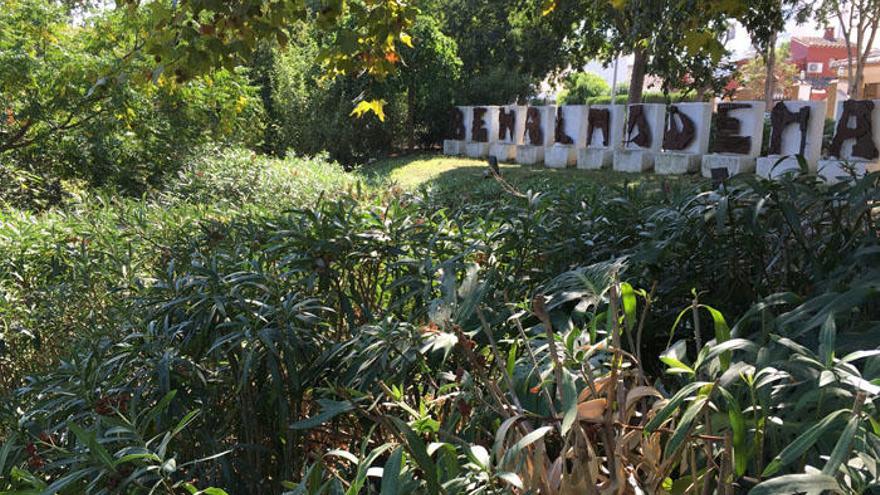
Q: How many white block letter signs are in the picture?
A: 11